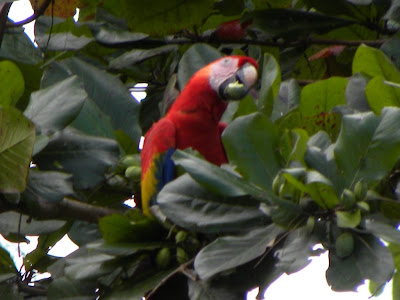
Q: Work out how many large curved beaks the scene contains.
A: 1